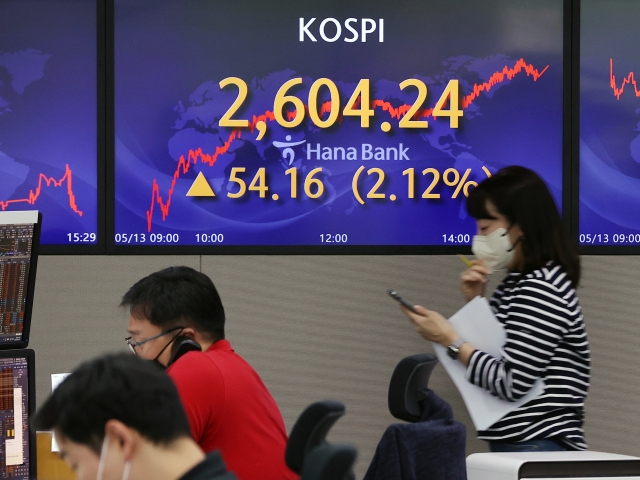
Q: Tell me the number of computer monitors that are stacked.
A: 2